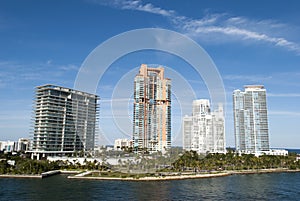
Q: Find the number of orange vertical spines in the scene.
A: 2